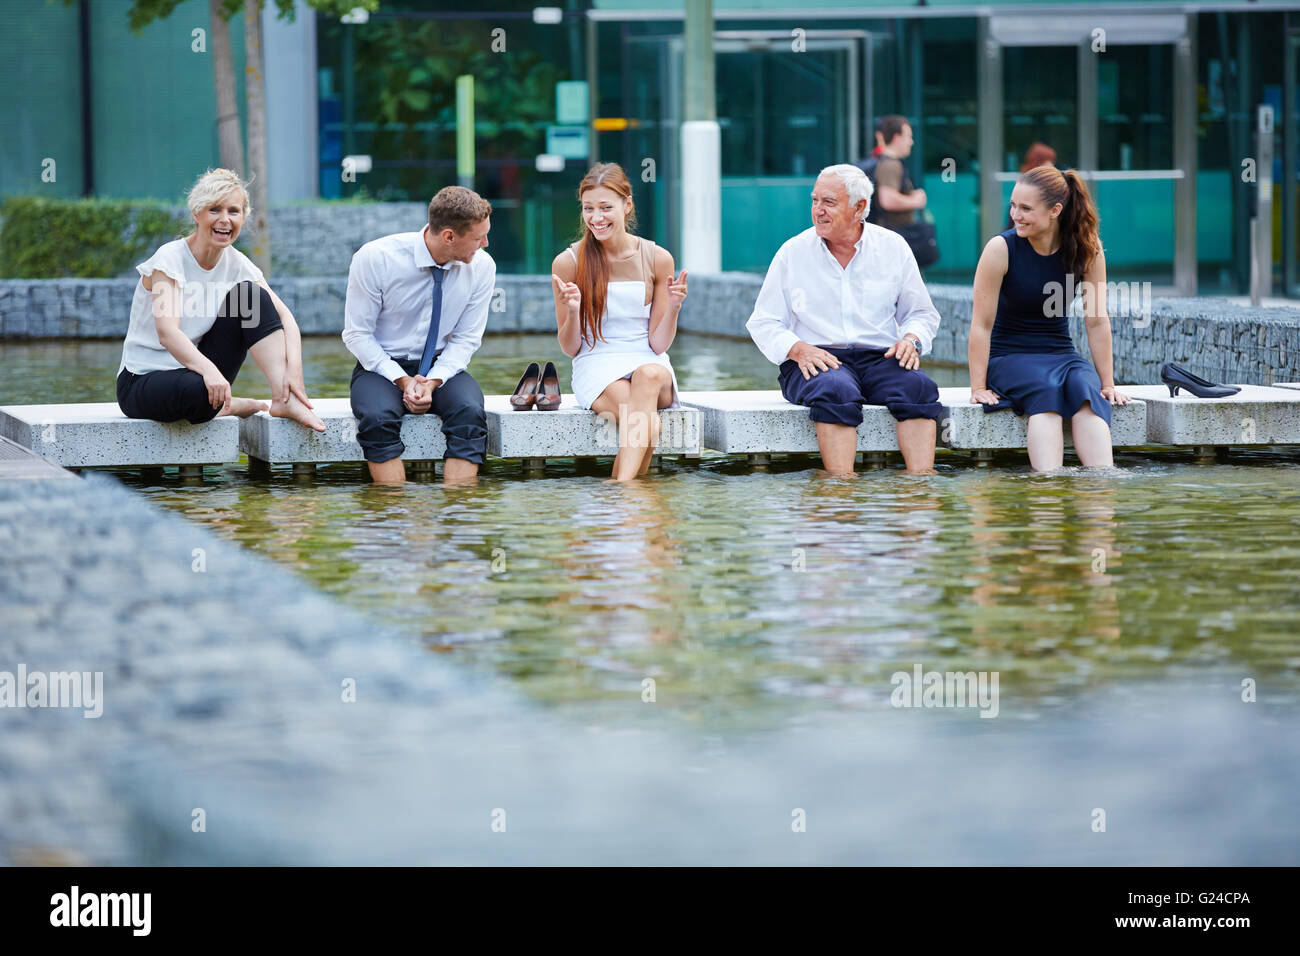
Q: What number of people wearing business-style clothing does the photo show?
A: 5